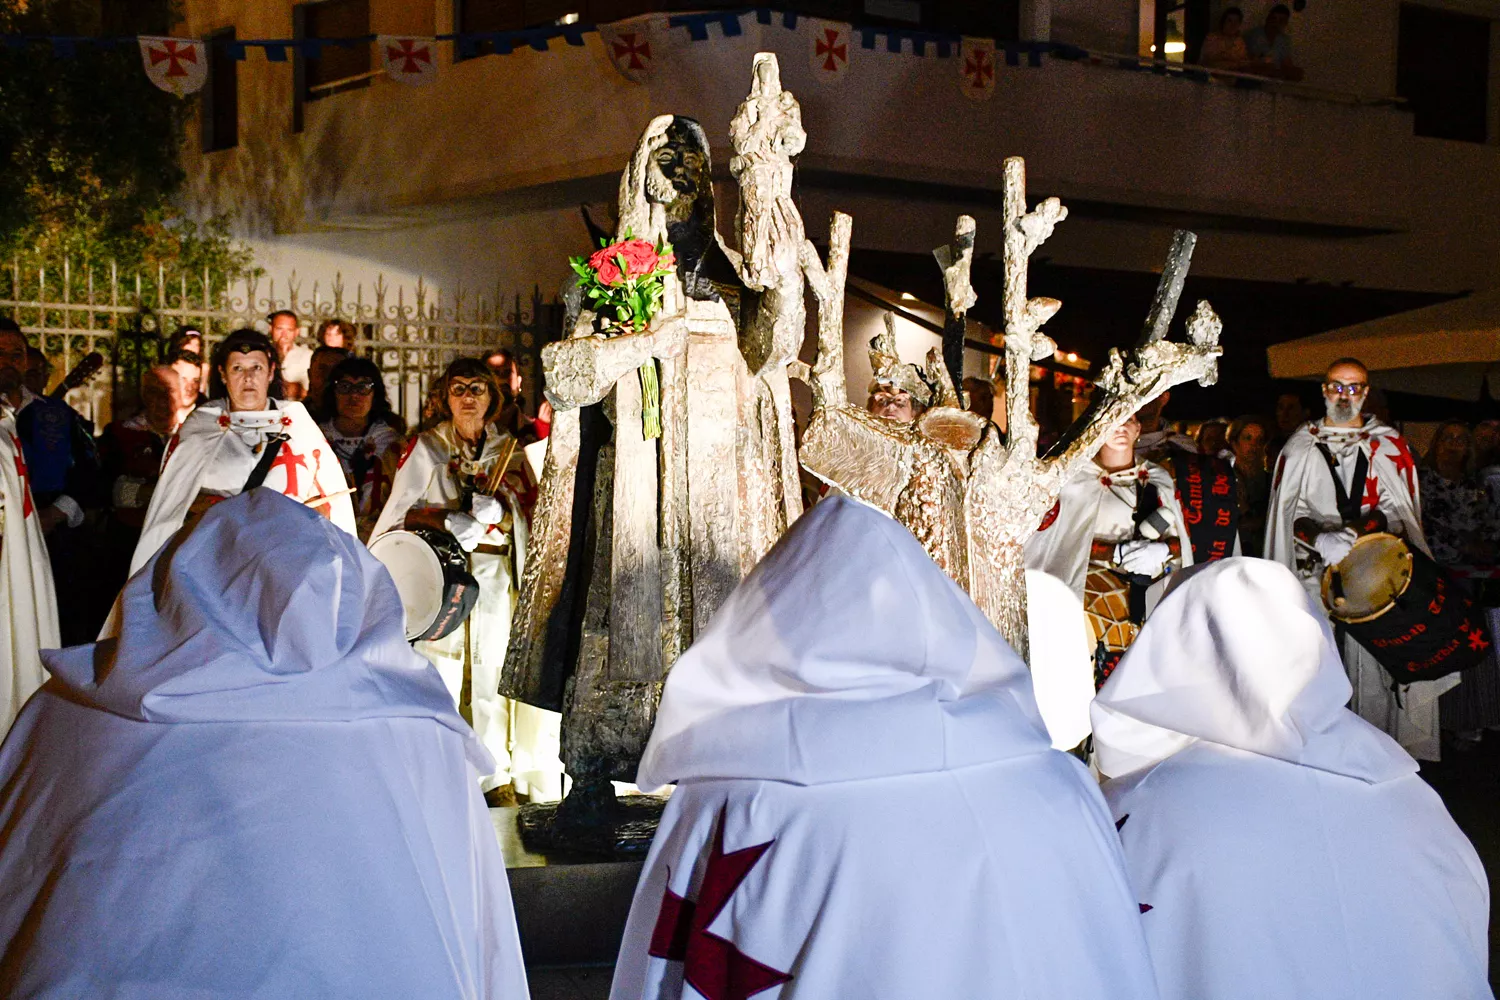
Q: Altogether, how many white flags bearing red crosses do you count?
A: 5